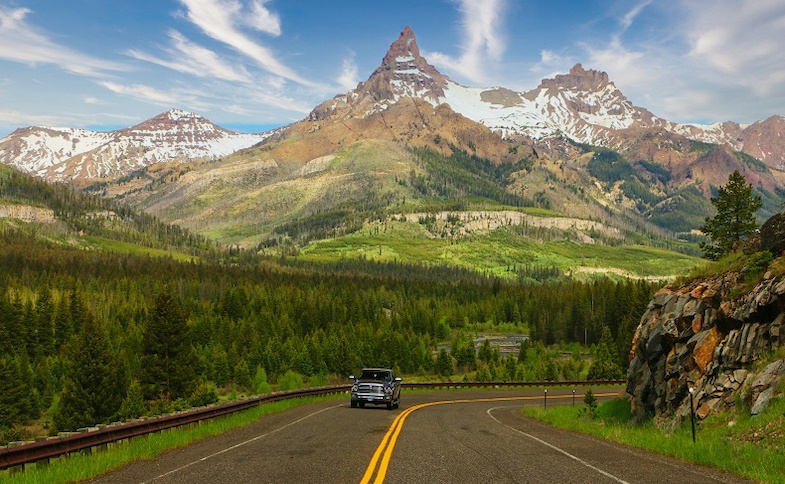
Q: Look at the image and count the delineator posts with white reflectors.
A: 3